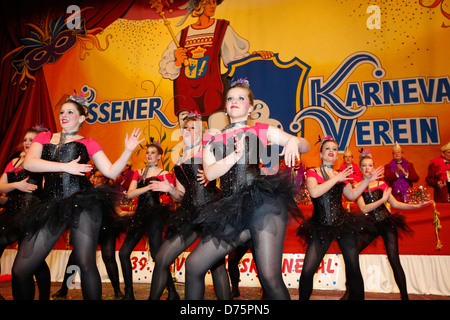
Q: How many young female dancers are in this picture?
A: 7